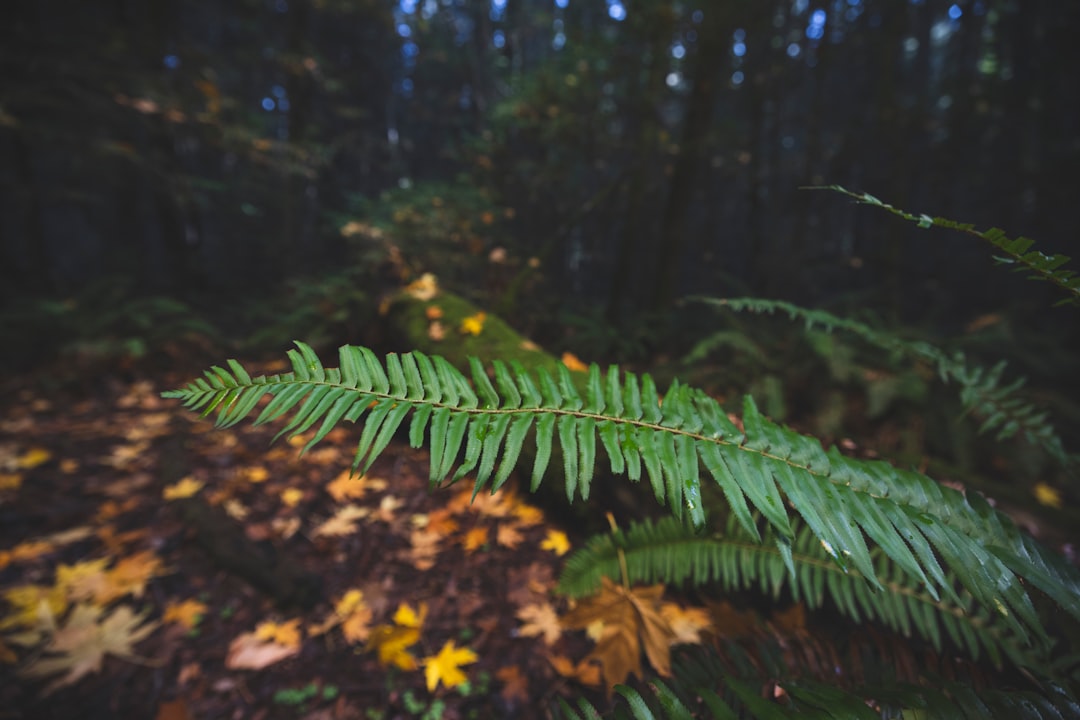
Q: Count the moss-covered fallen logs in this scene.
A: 1